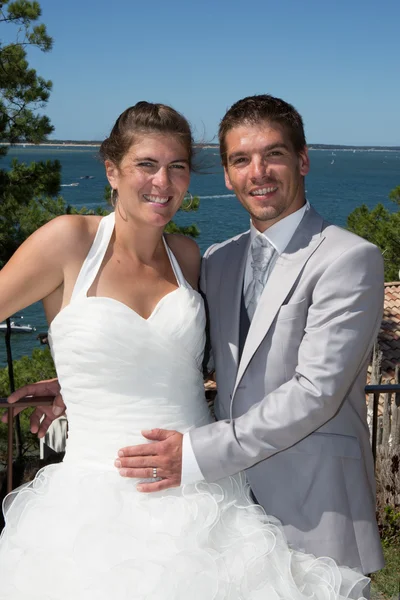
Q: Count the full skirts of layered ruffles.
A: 1